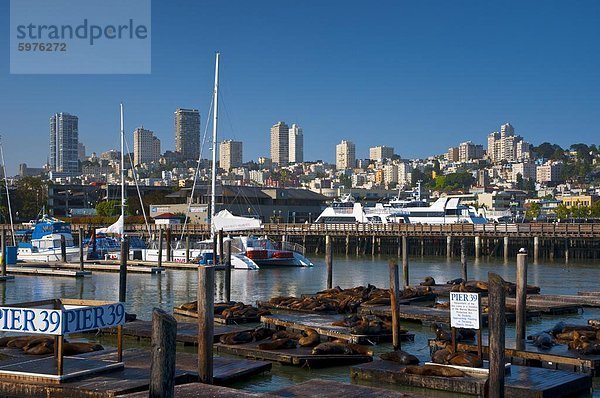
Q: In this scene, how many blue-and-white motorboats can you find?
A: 1